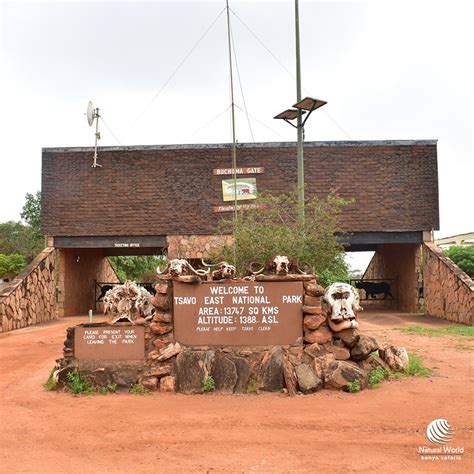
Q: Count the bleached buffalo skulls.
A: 3